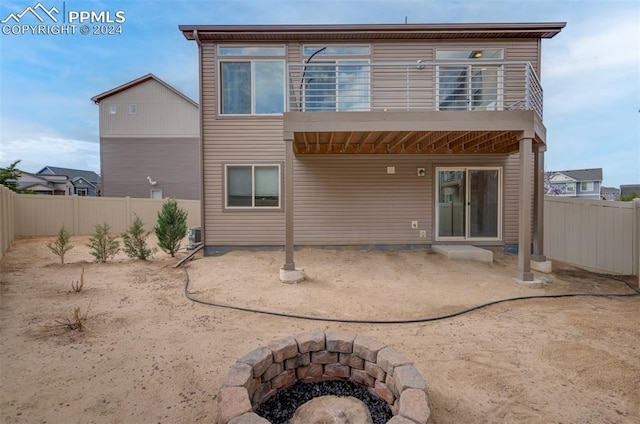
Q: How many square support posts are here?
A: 3